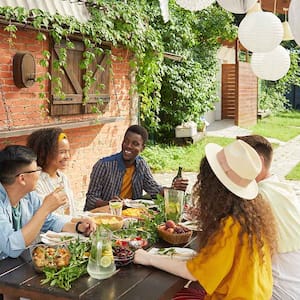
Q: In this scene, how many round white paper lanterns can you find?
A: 5